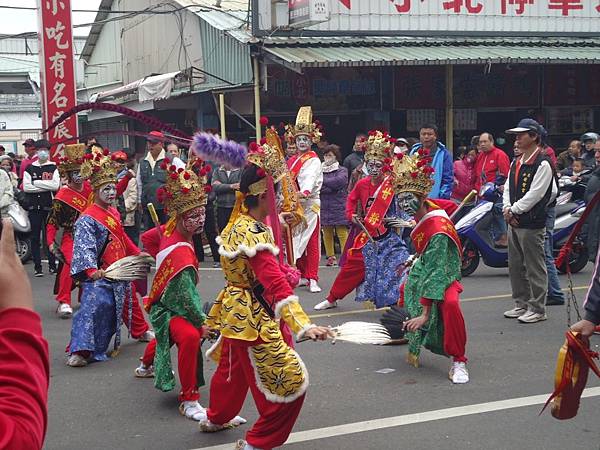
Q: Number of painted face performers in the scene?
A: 6